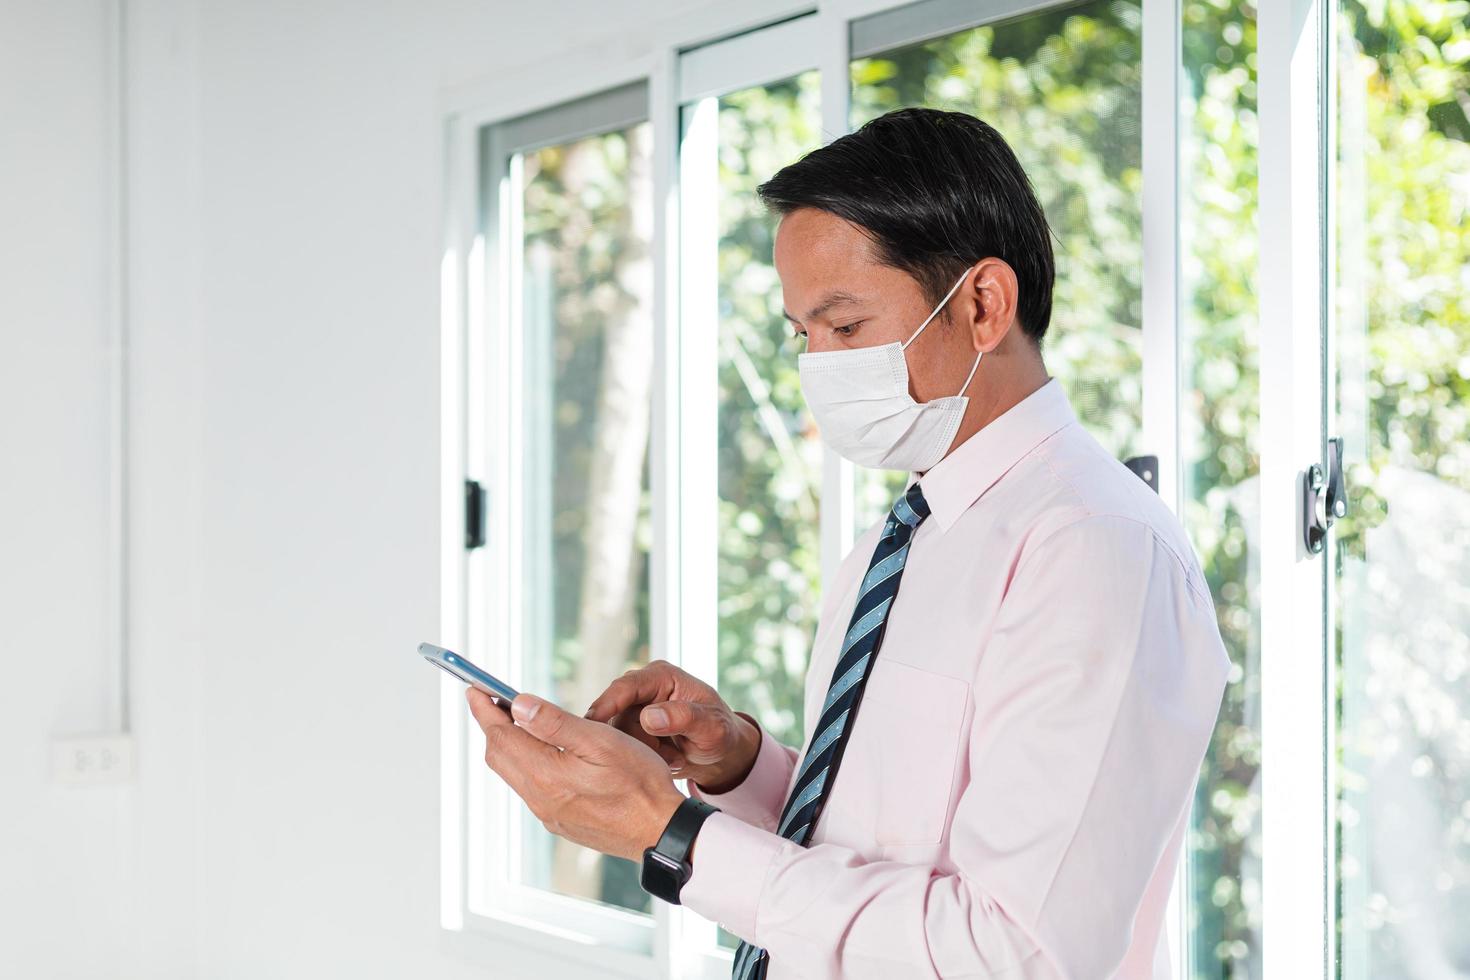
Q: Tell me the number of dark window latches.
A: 3